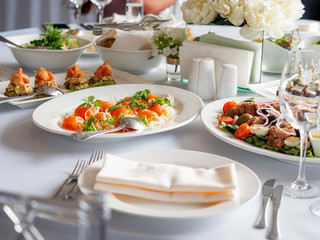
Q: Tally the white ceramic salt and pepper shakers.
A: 3